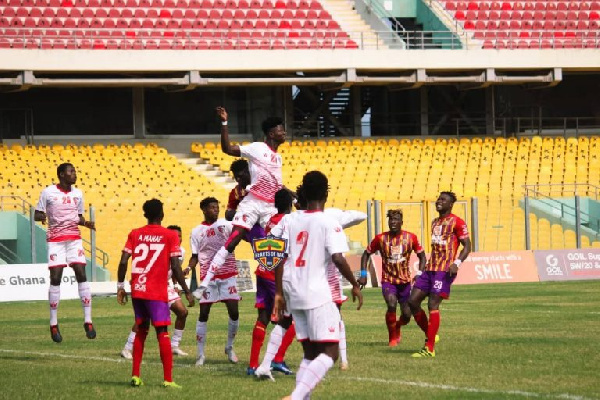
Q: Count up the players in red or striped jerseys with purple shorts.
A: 5